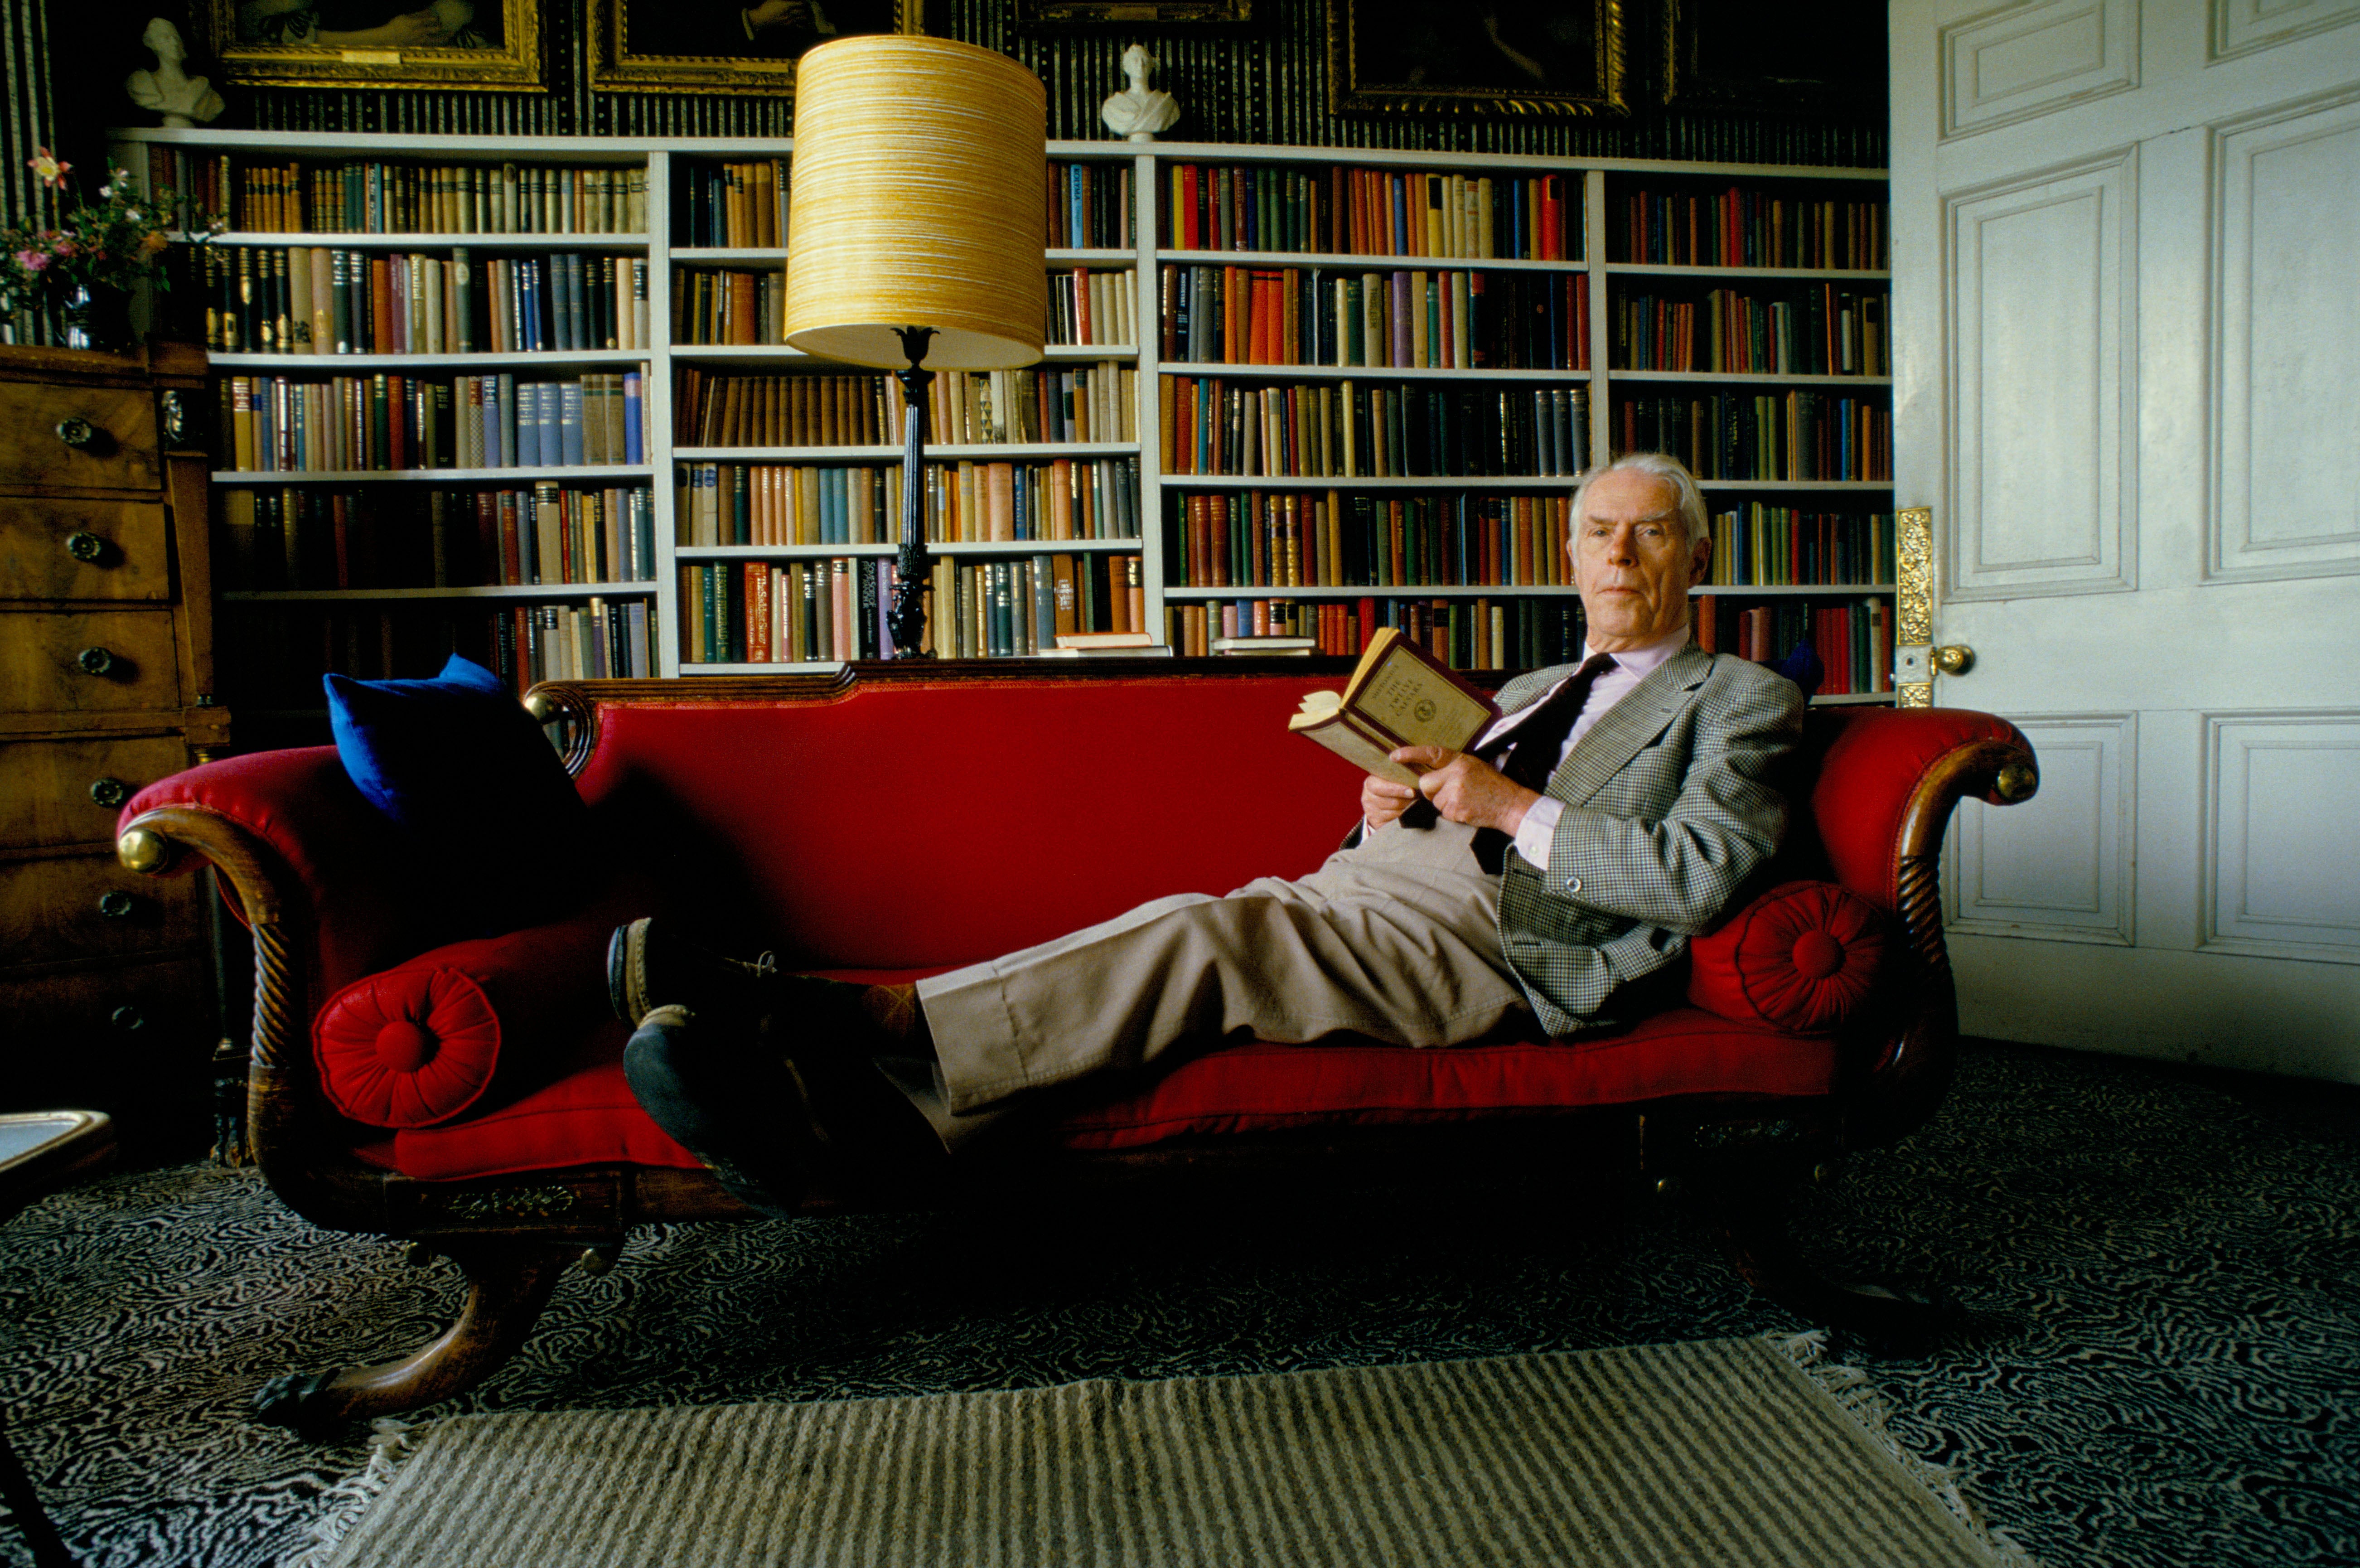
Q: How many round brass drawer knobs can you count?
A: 6